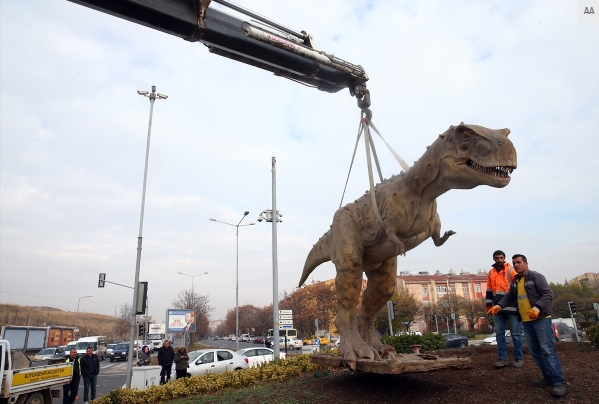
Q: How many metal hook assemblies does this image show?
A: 1